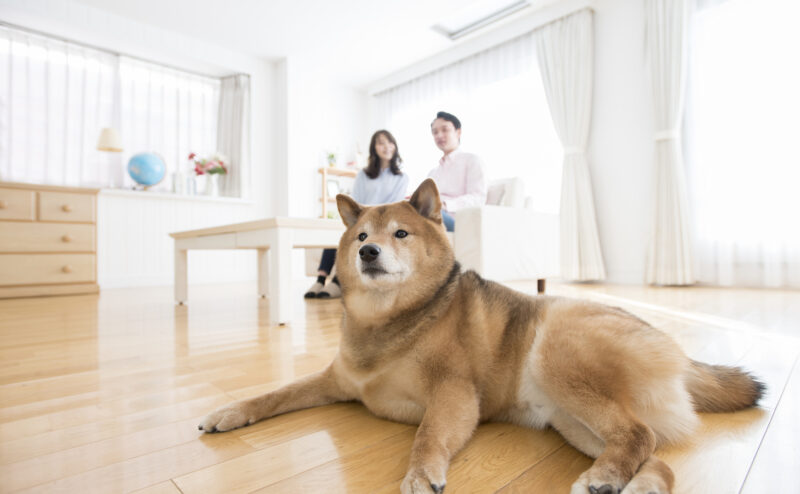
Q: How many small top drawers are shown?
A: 2